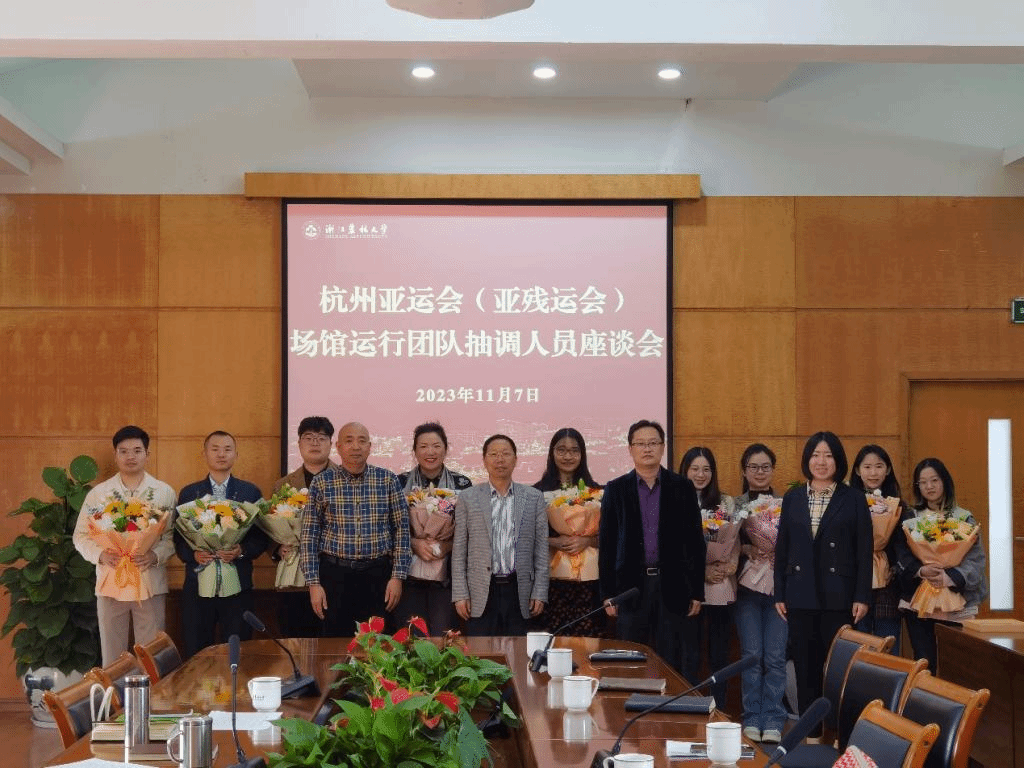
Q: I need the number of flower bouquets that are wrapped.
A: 9